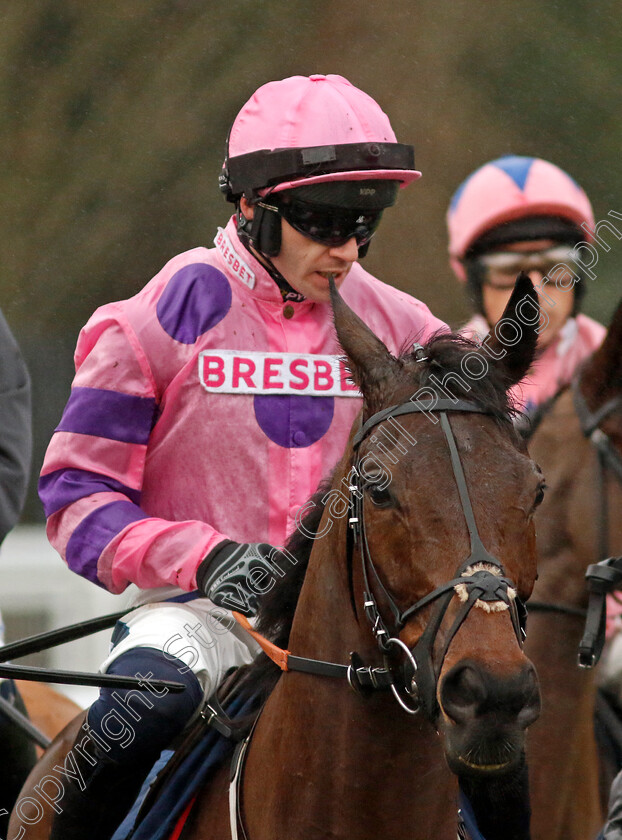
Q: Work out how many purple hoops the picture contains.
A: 3